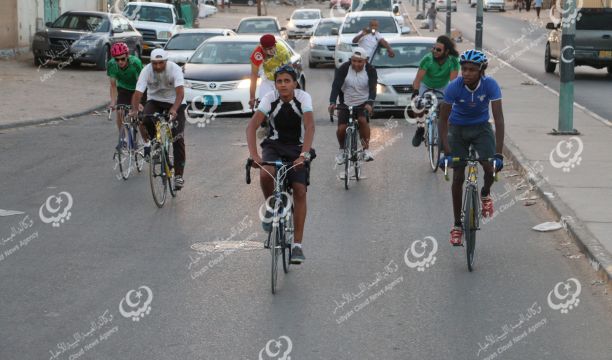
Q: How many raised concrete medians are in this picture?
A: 1